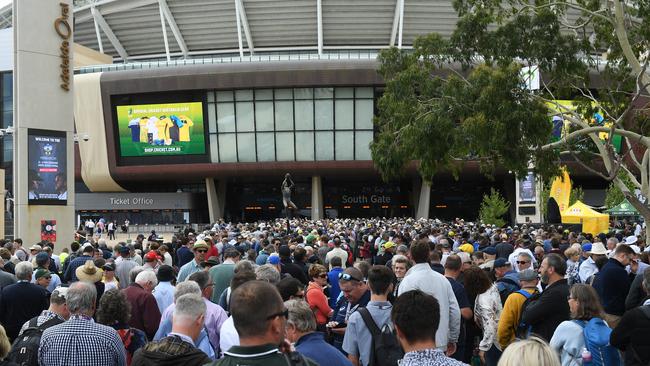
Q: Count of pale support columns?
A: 3